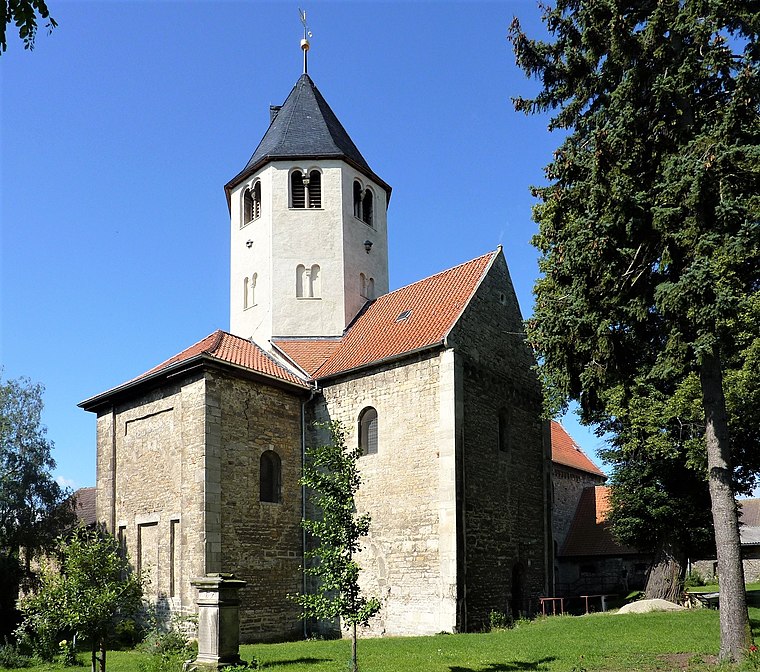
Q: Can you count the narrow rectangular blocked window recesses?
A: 3